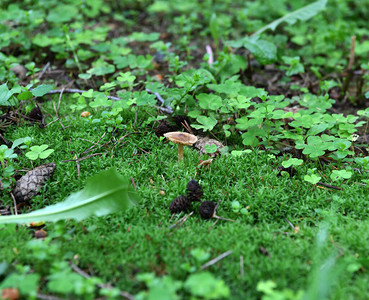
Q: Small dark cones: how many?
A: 3